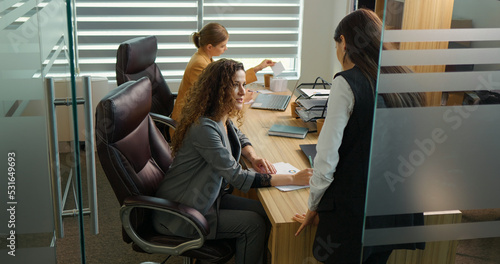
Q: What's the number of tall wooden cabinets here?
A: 1